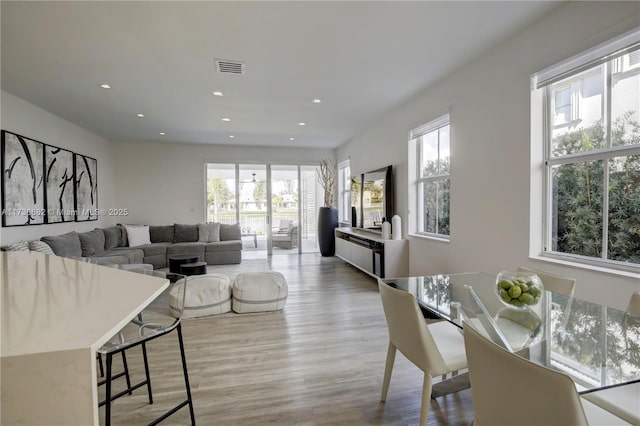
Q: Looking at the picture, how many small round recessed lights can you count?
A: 9